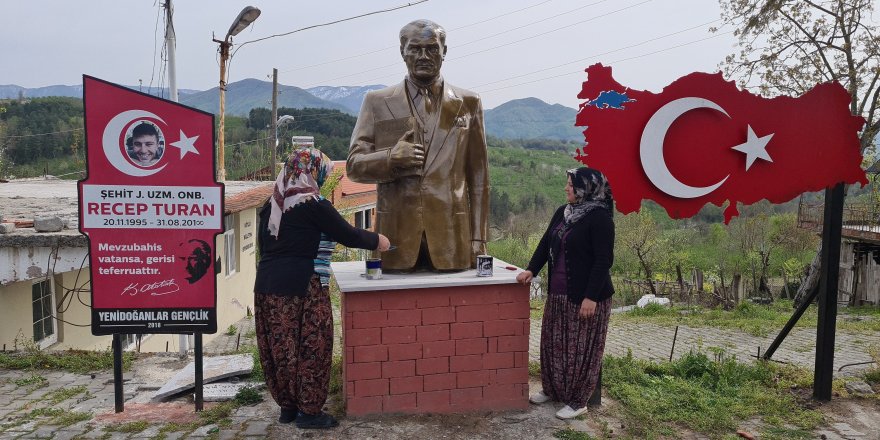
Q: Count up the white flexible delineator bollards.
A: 0